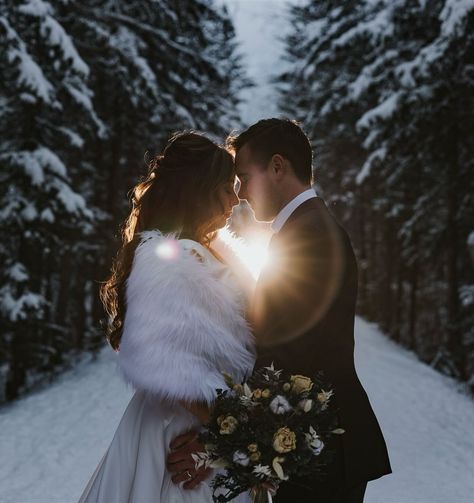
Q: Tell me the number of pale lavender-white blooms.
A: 3